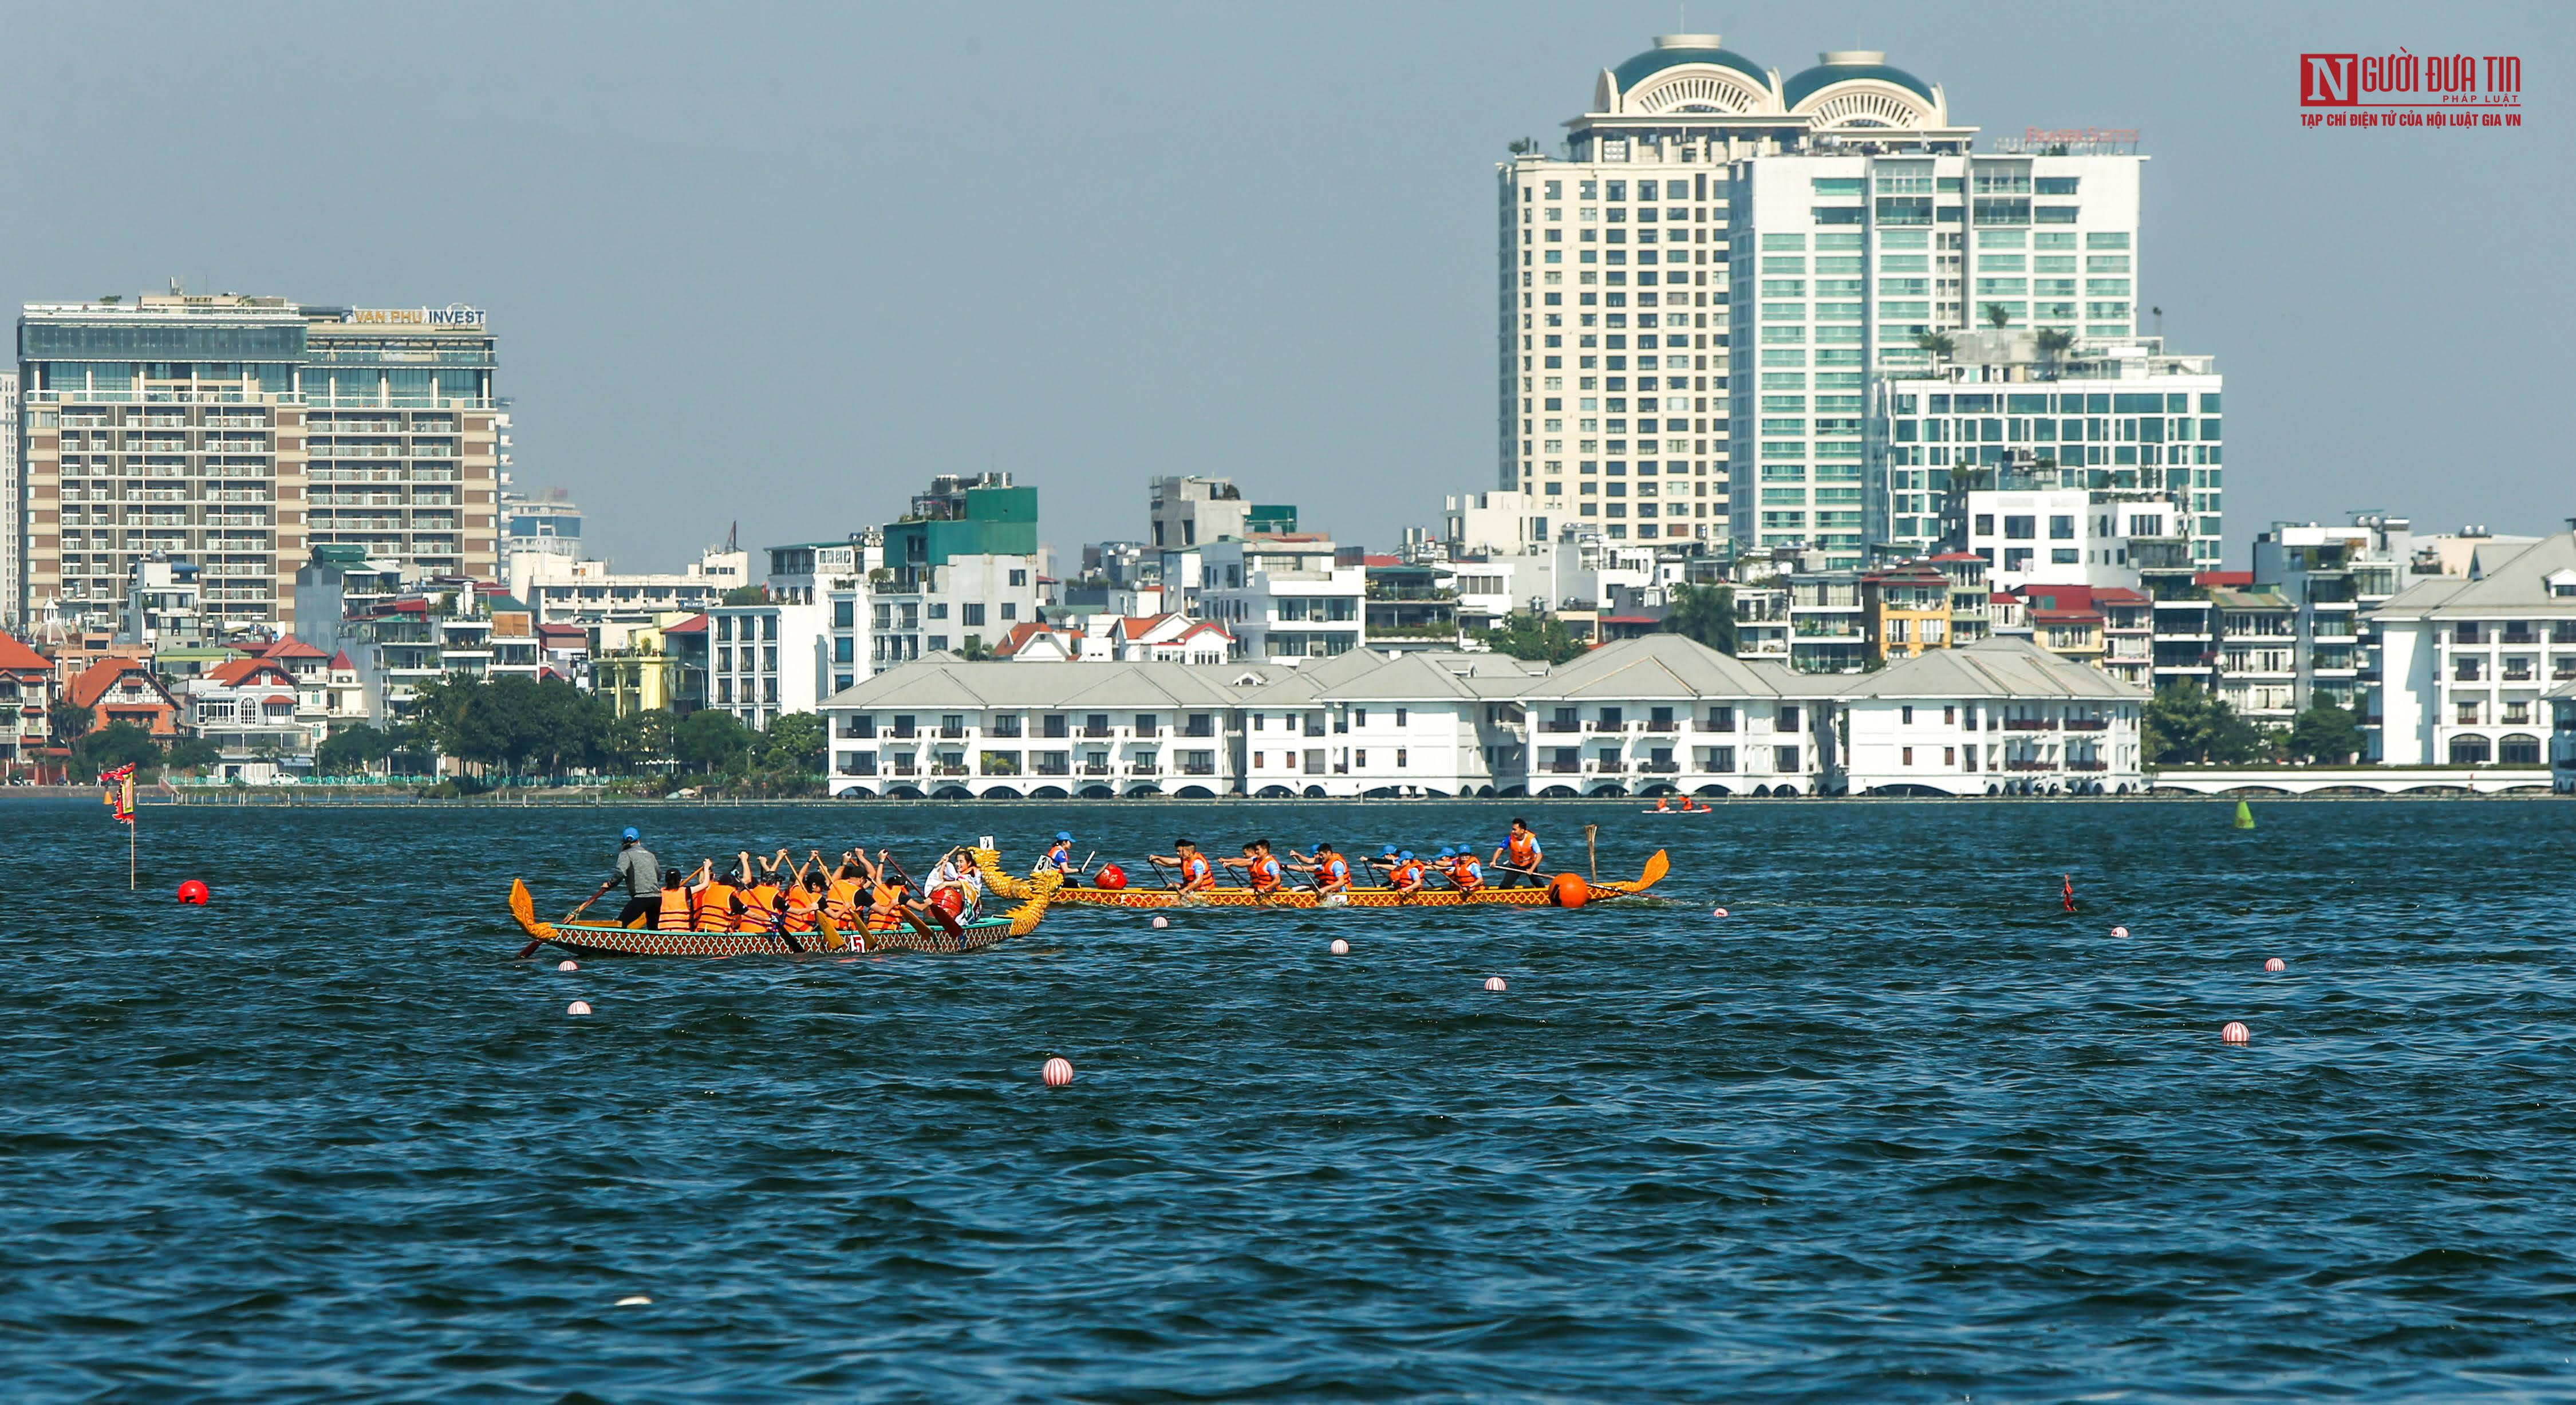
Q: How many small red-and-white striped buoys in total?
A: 10